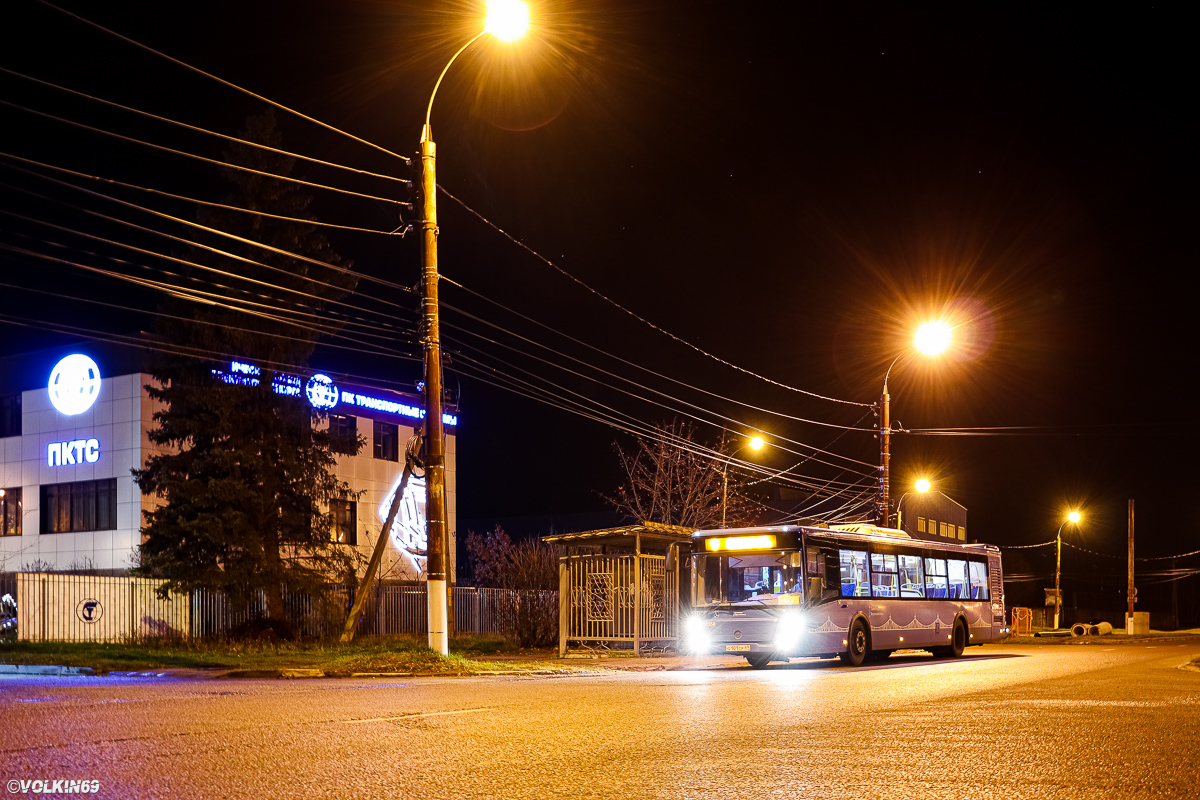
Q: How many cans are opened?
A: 0